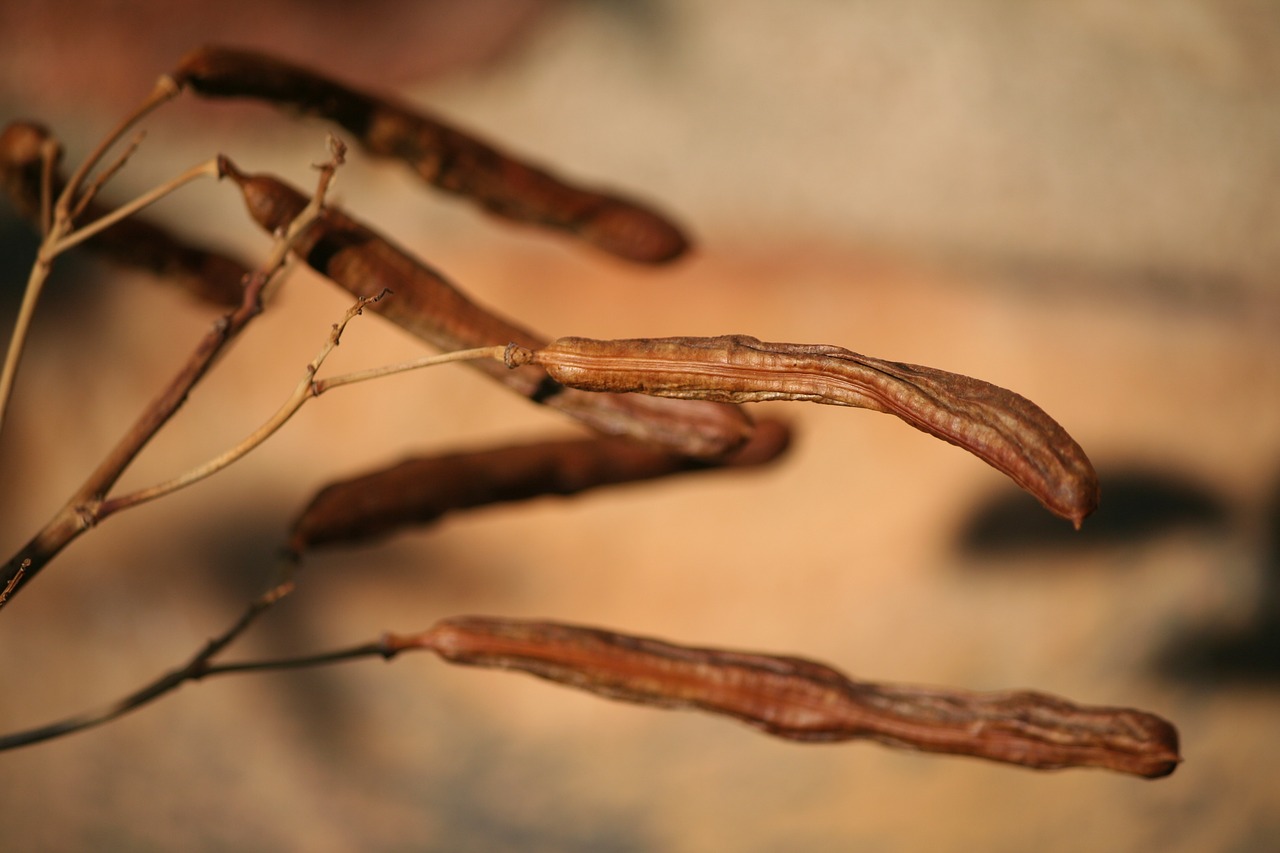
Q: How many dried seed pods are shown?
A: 6